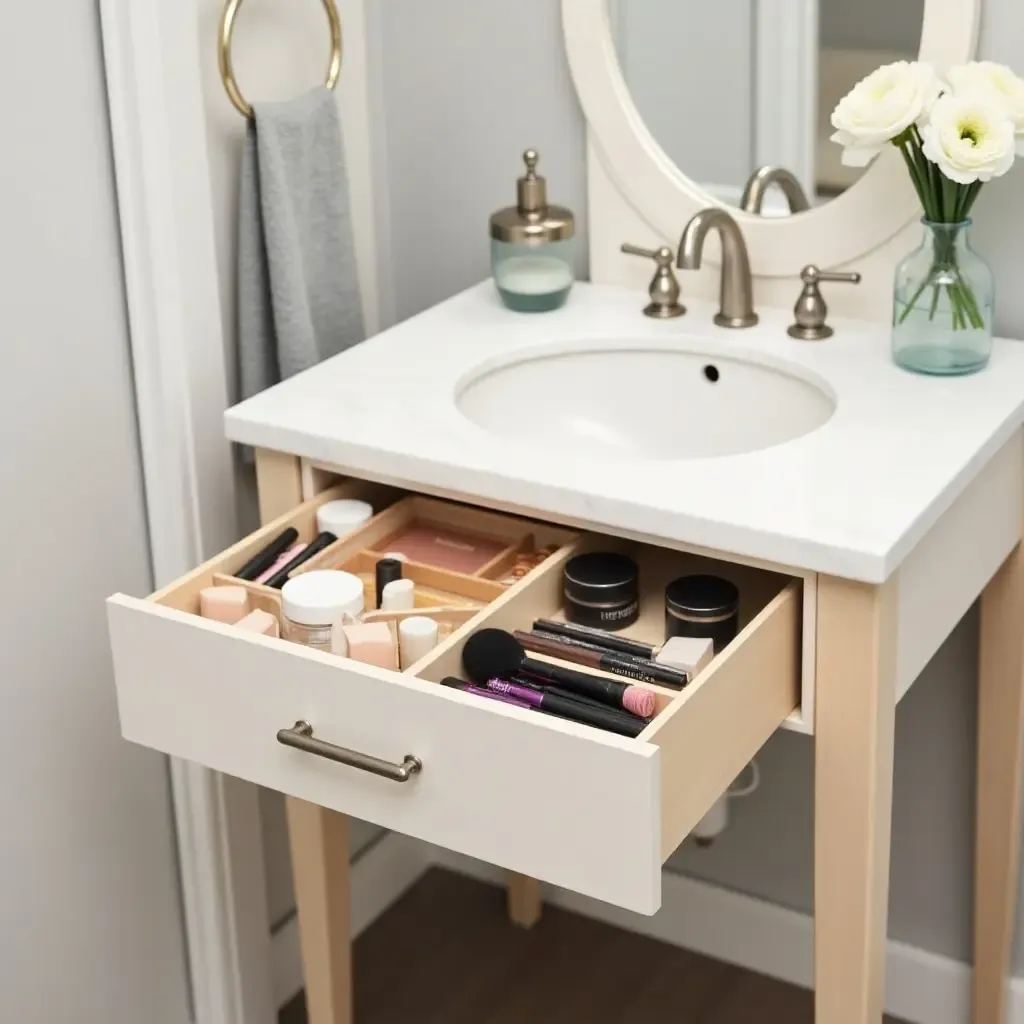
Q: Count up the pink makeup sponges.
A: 3